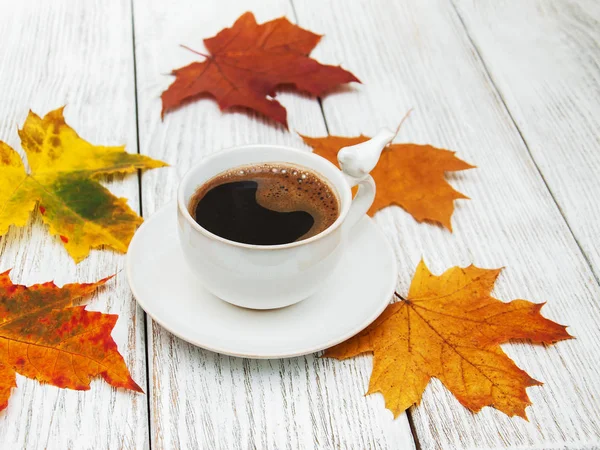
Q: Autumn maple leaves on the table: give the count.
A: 5